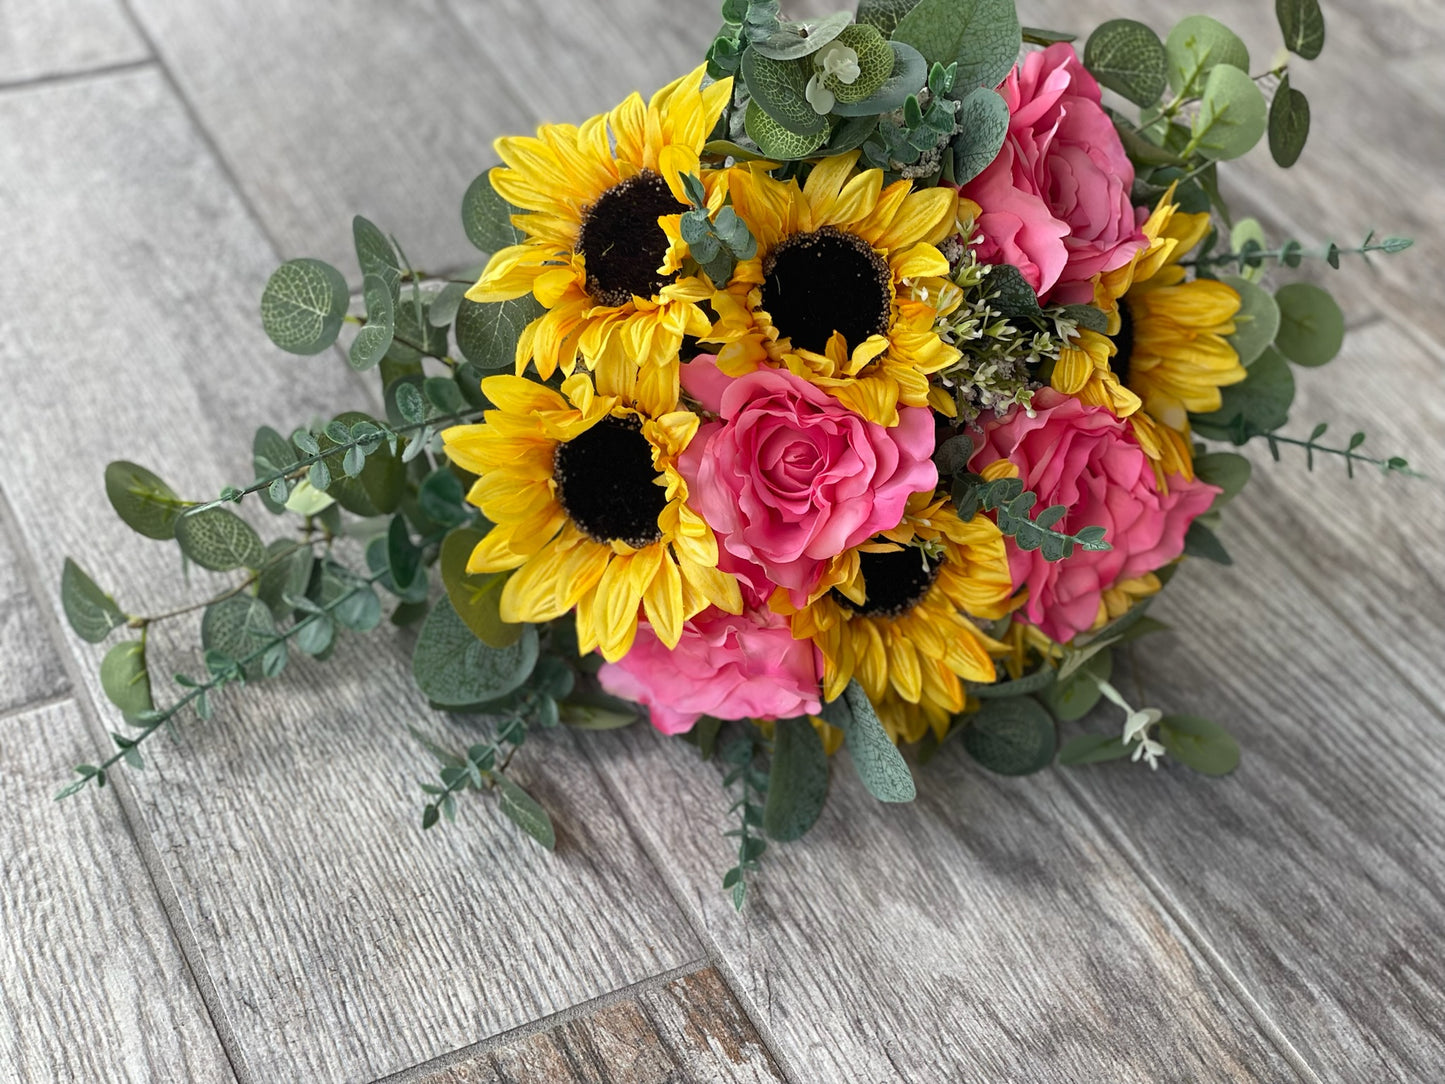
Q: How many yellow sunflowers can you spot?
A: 5